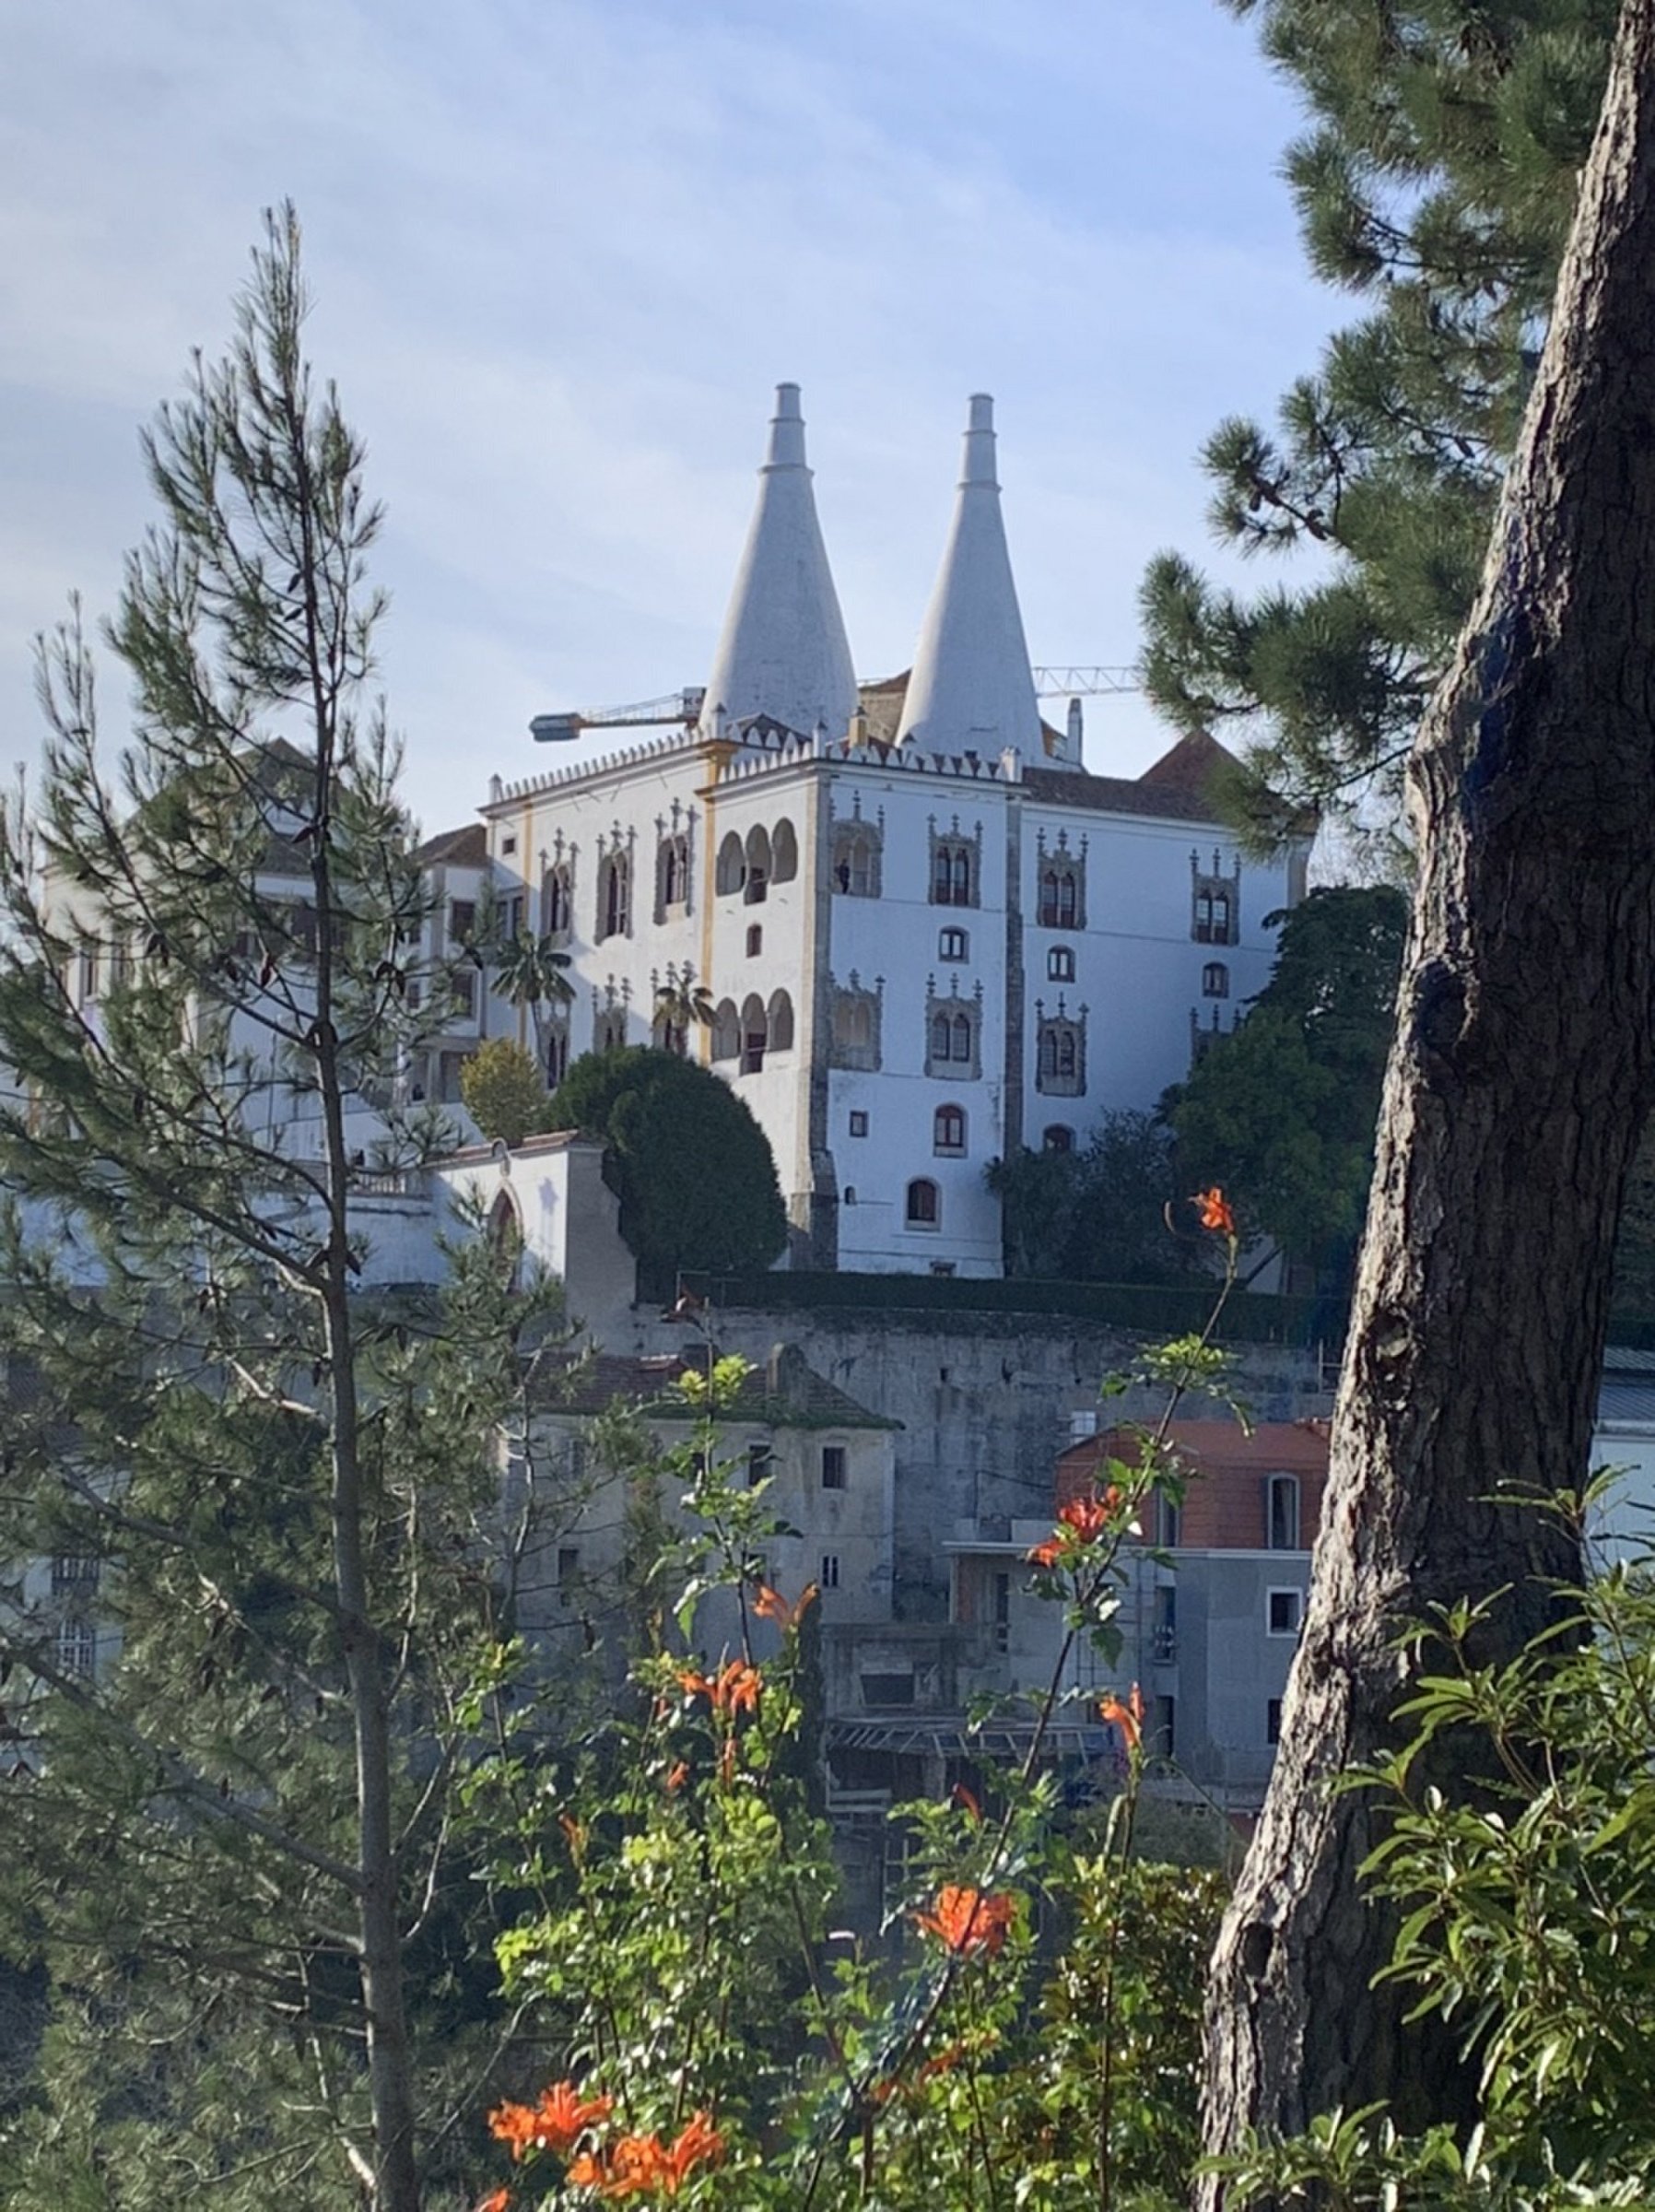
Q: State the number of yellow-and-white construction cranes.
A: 1